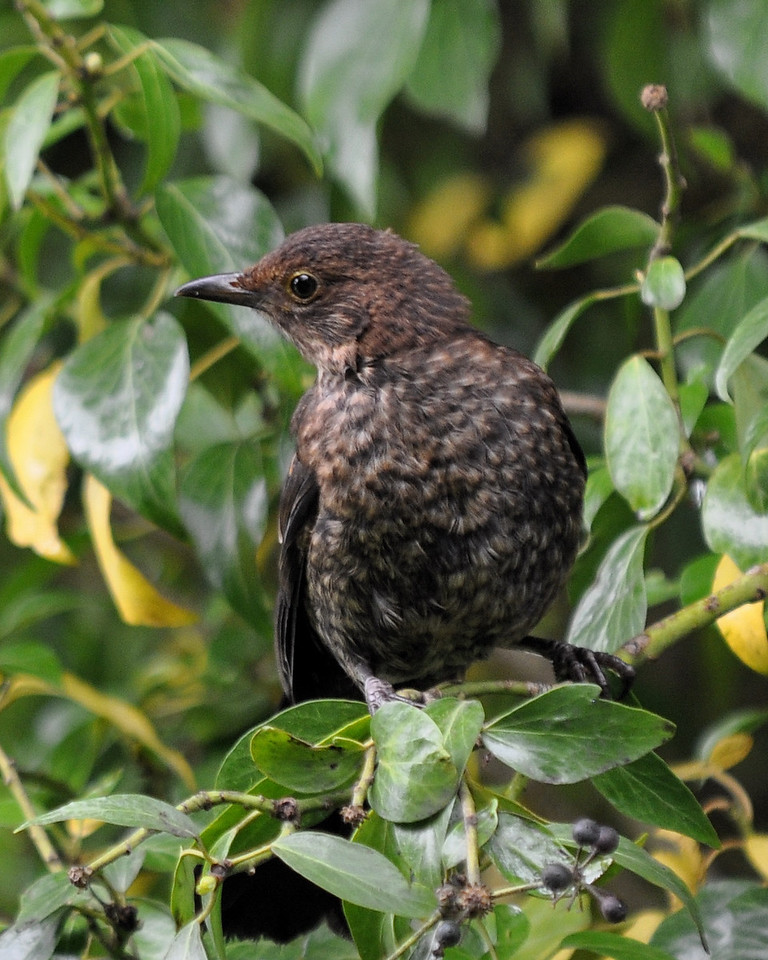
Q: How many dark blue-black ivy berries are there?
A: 5